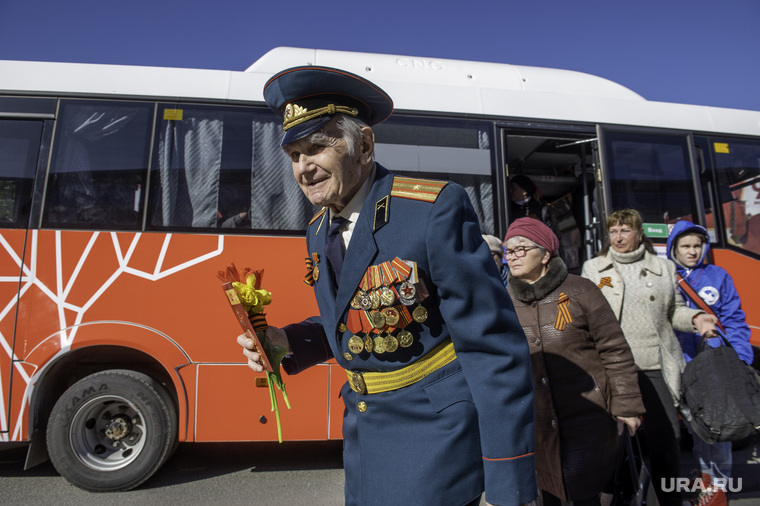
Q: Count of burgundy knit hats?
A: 1